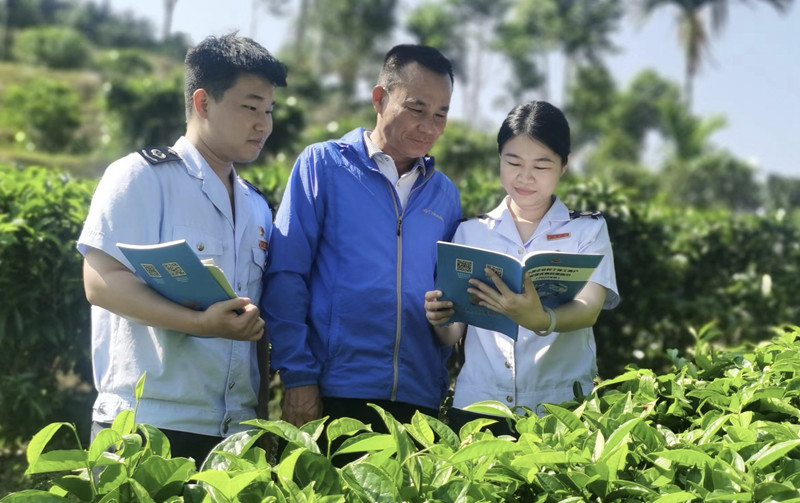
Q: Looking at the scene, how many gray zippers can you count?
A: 1